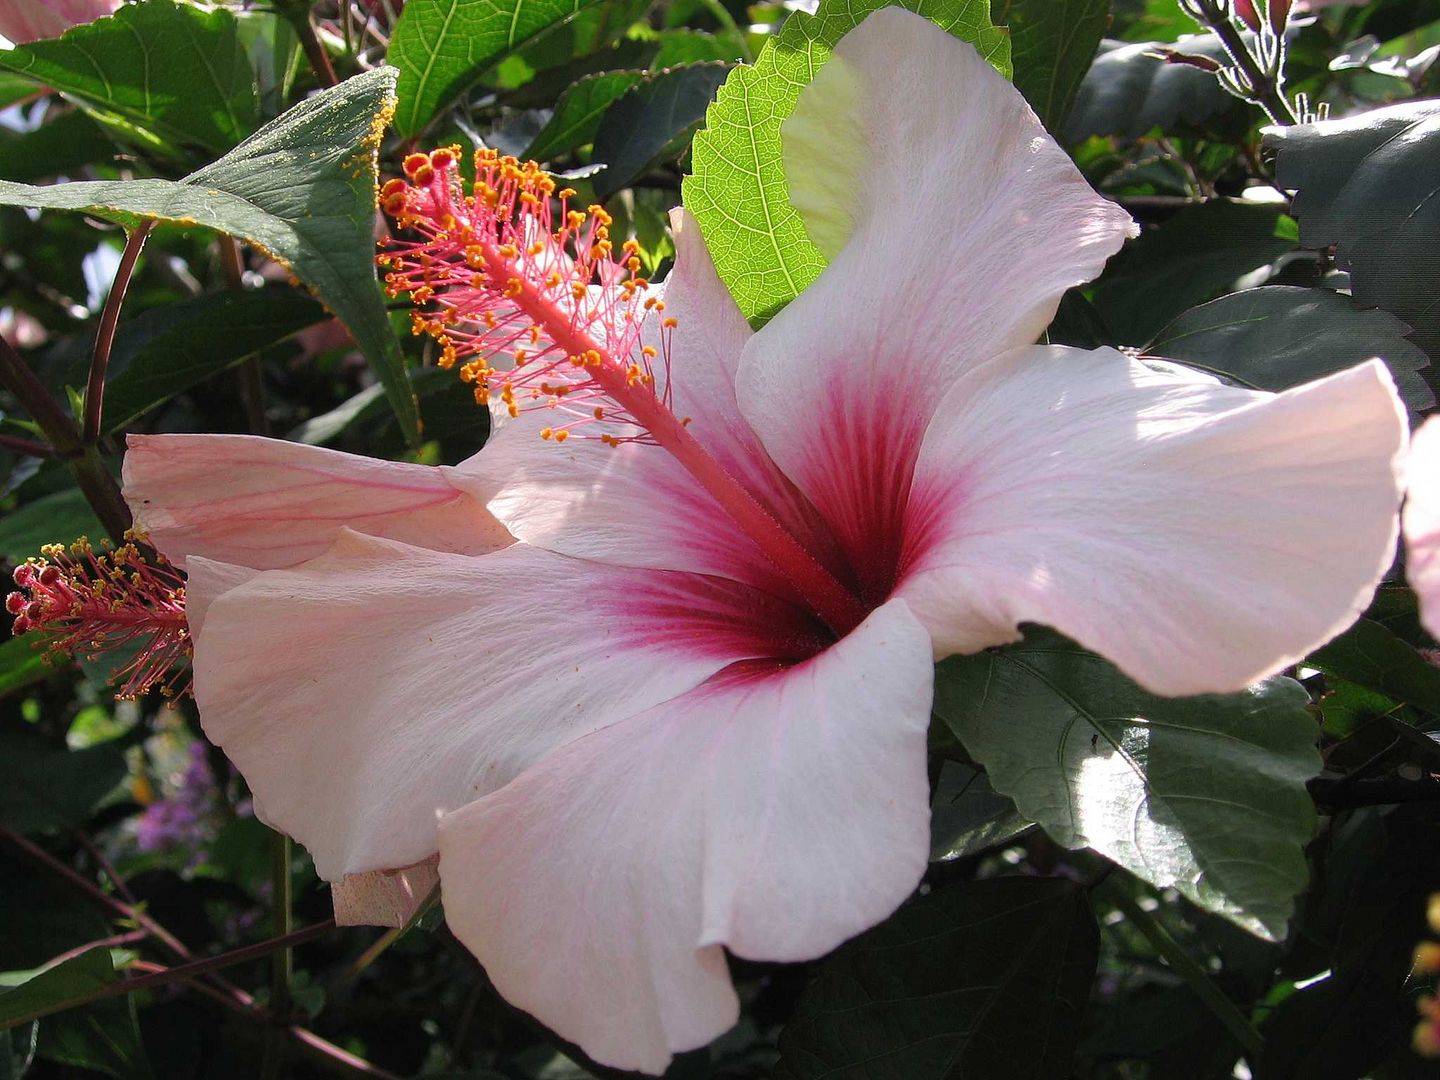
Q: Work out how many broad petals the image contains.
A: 5